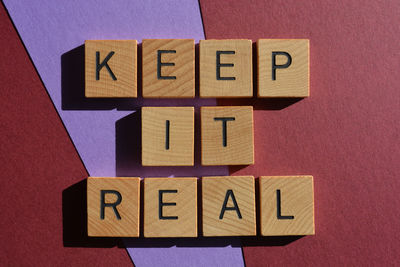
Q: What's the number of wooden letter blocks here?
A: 10